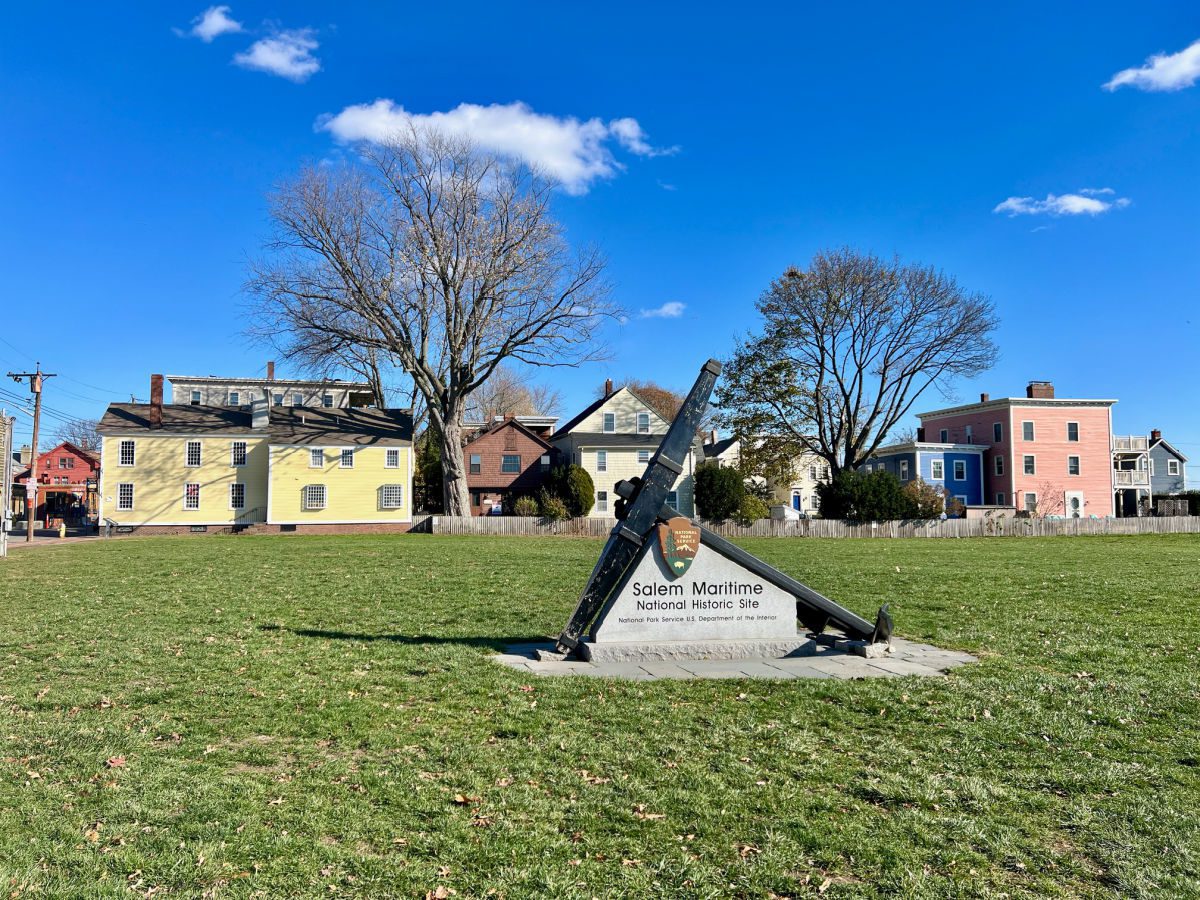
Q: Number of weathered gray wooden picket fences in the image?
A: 1